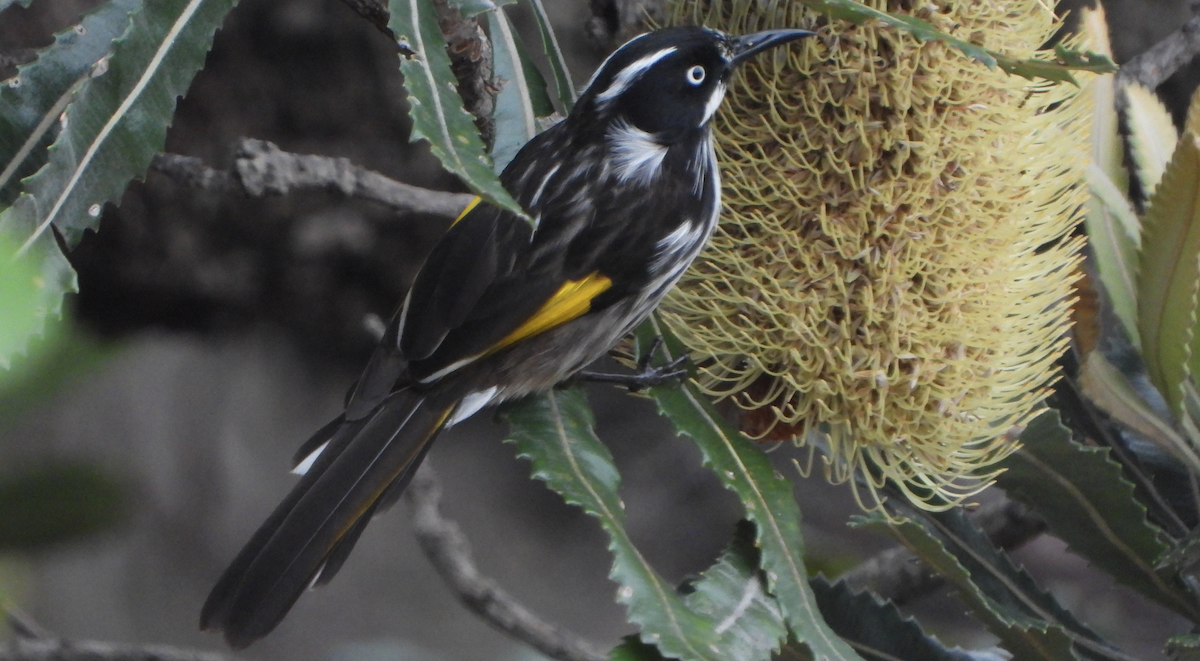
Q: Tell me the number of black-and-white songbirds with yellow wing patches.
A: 1